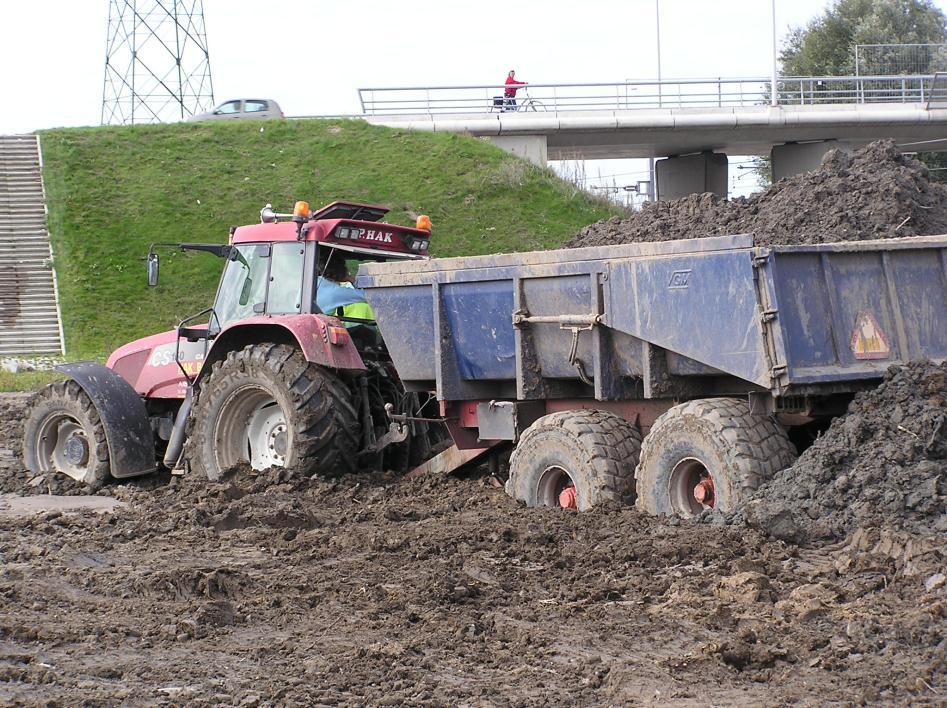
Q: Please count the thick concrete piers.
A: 2